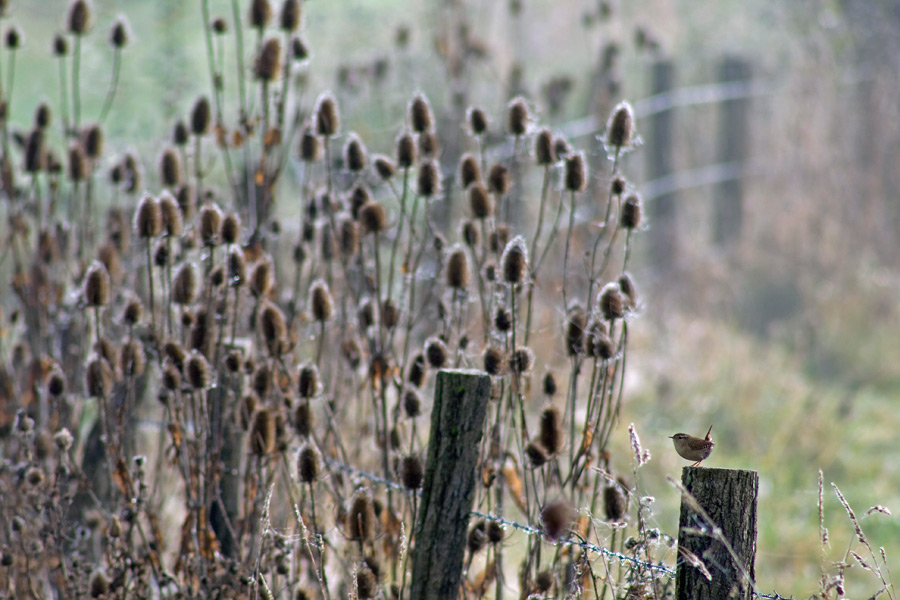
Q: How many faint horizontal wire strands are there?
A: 2